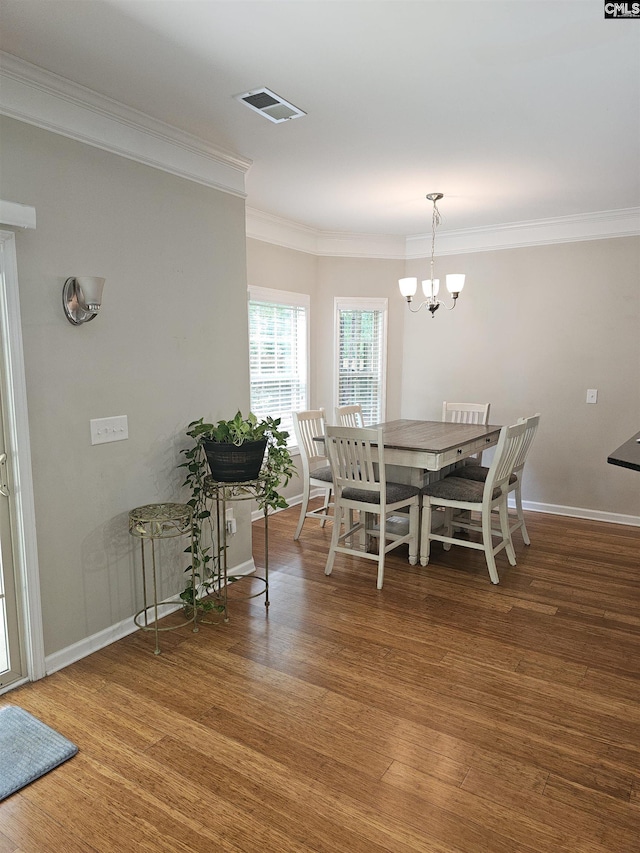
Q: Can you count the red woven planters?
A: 0